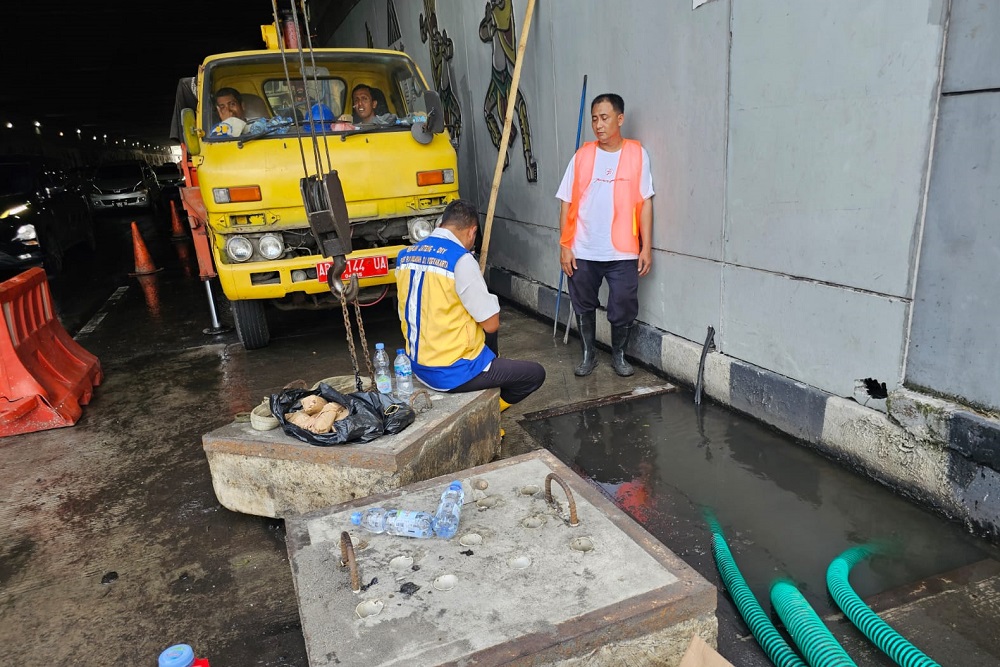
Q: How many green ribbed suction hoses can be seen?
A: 3